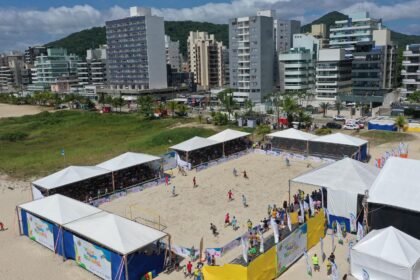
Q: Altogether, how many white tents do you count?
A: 11